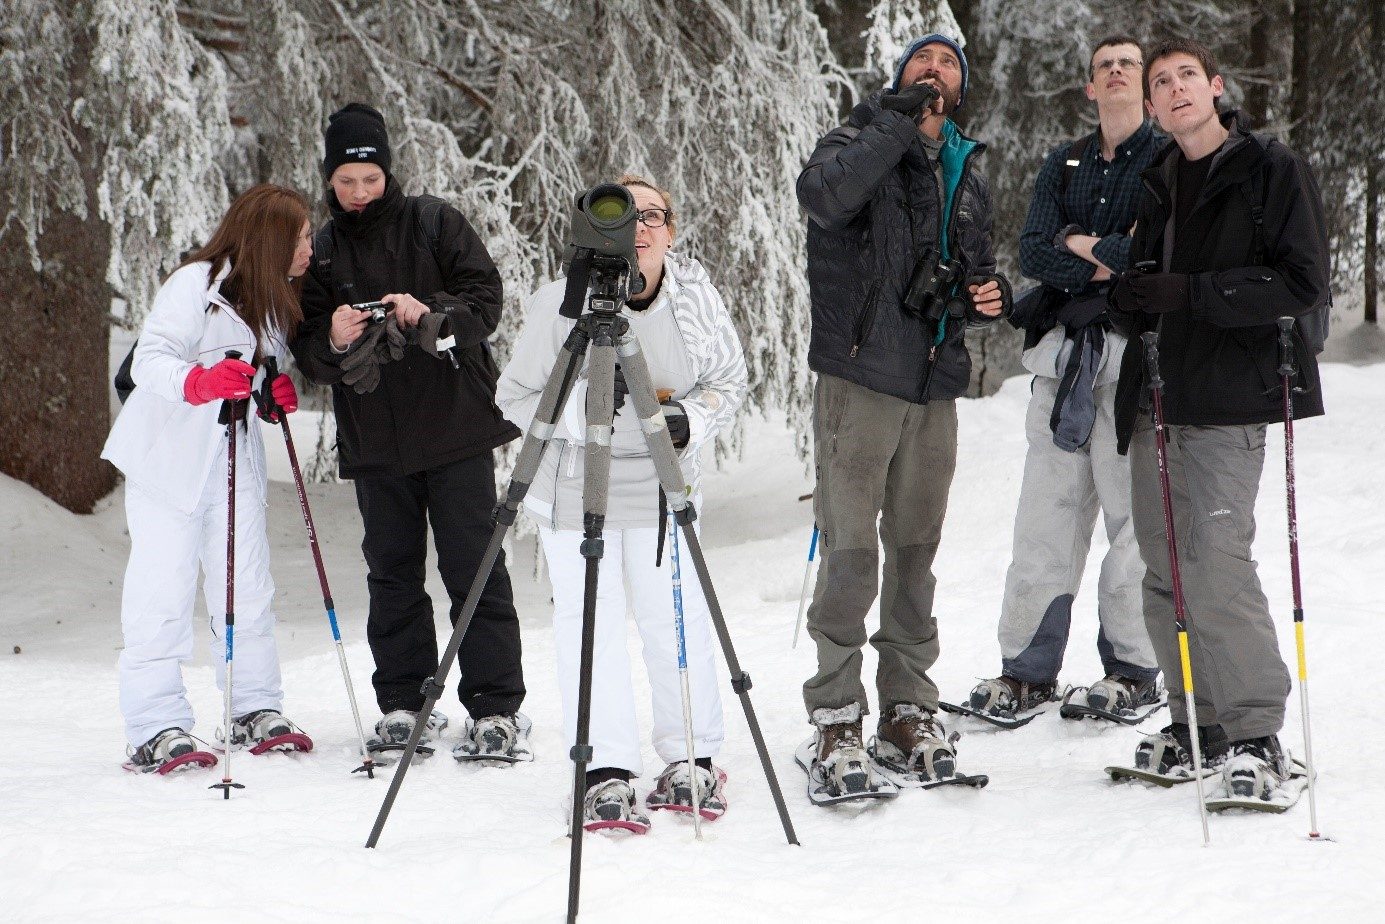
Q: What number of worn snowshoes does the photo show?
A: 12